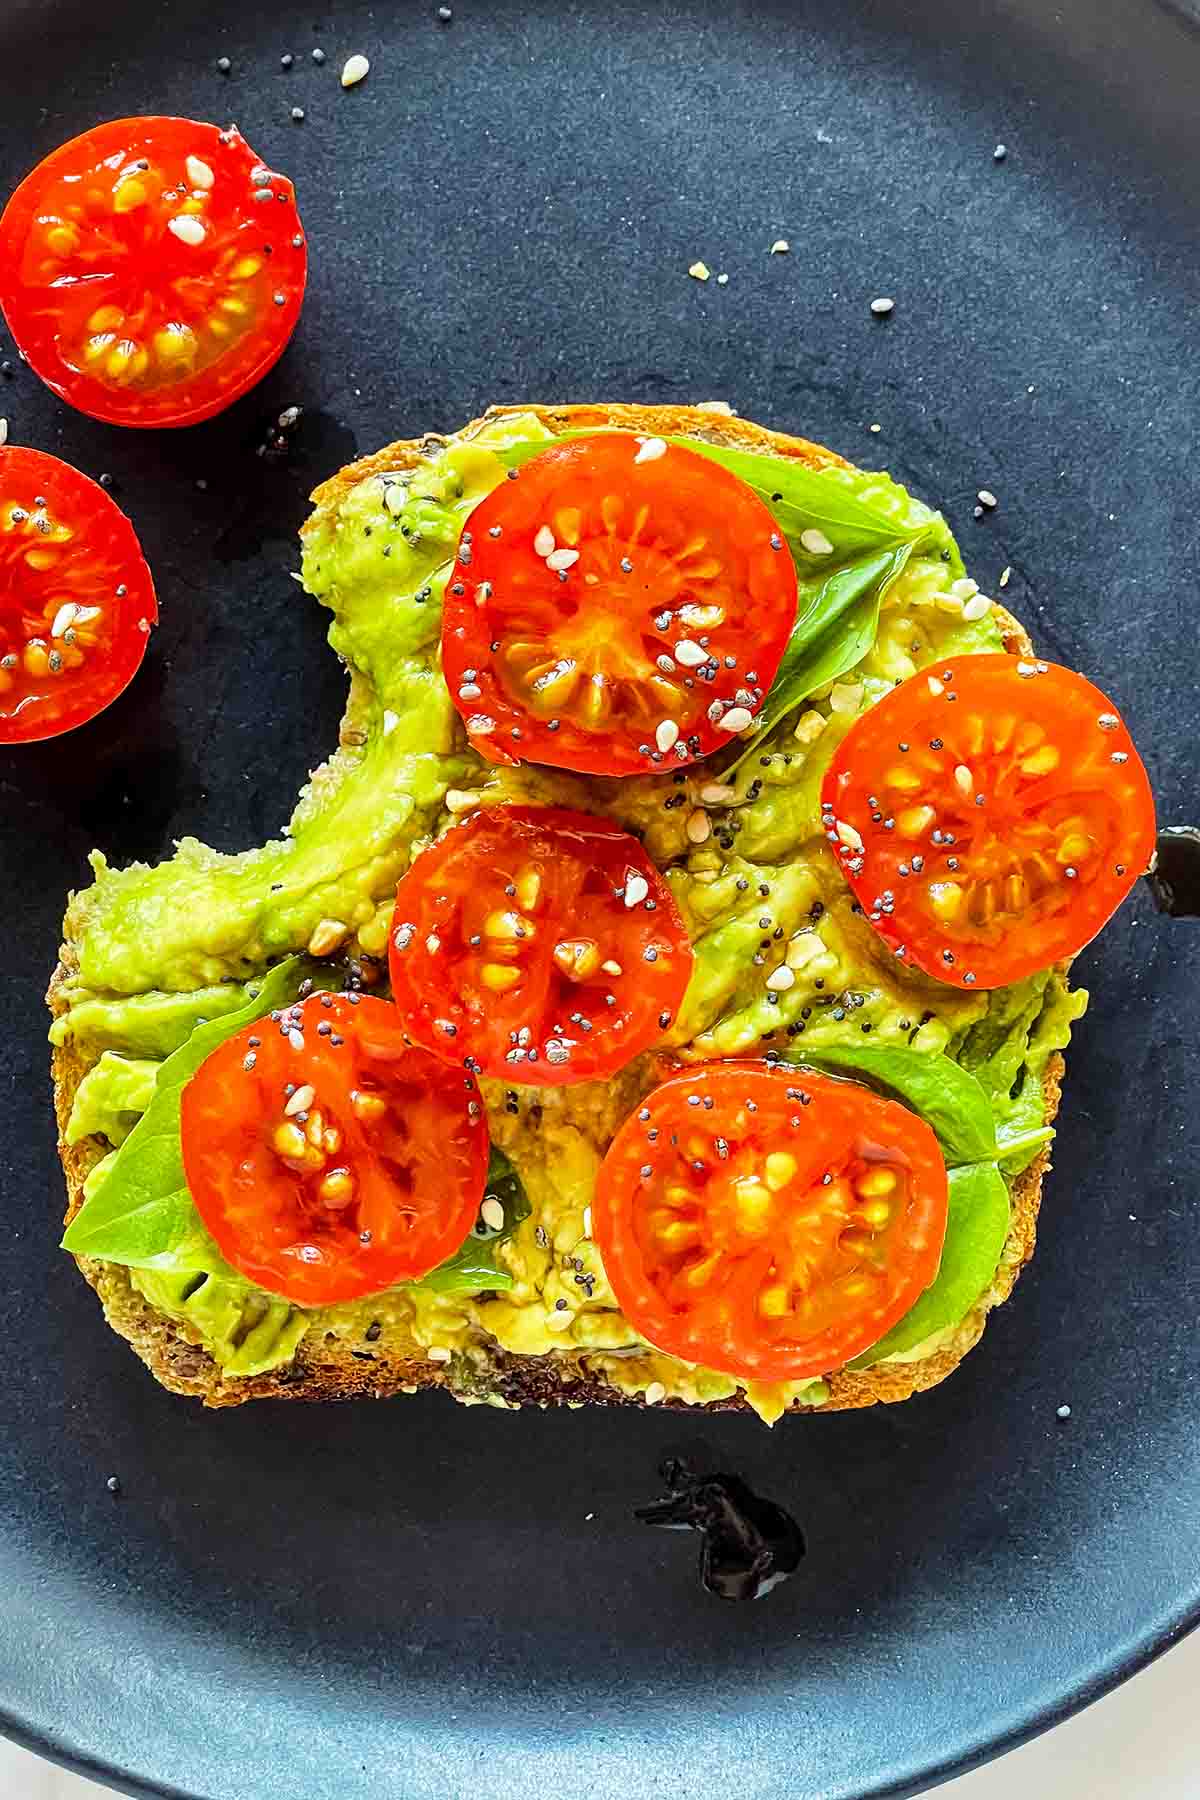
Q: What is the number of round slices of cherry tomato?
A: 7